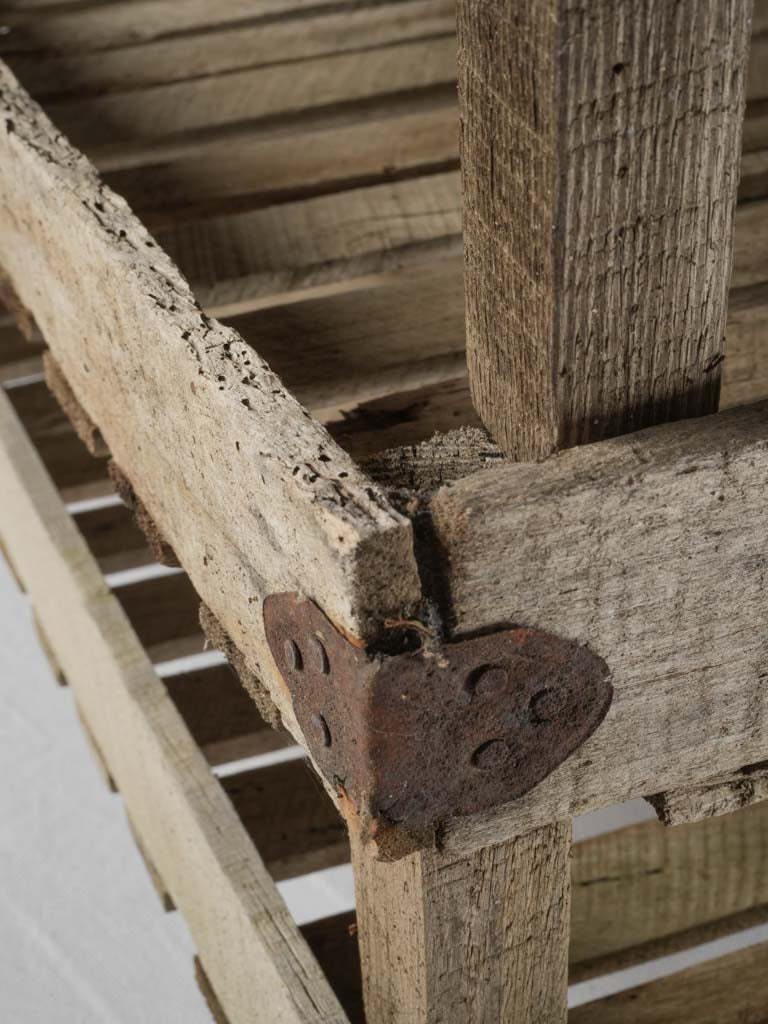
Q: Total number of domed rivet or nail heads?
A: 6